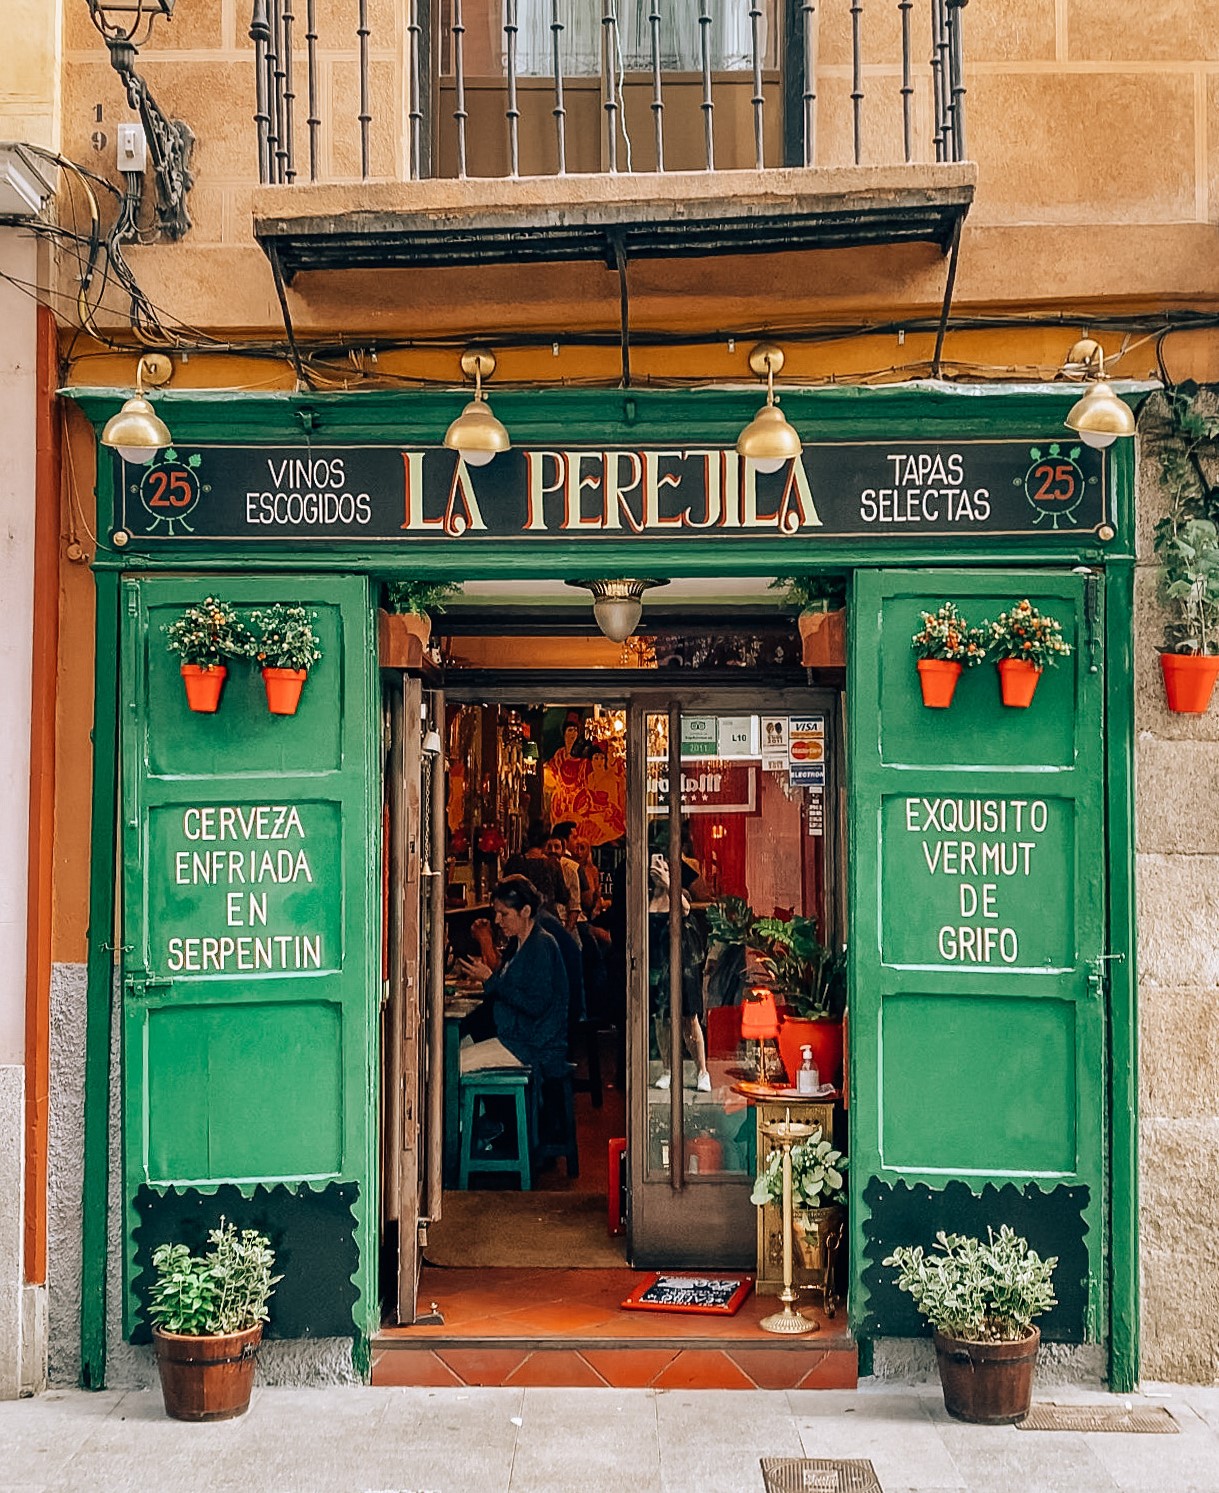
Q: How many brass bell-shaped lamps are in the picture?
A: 4